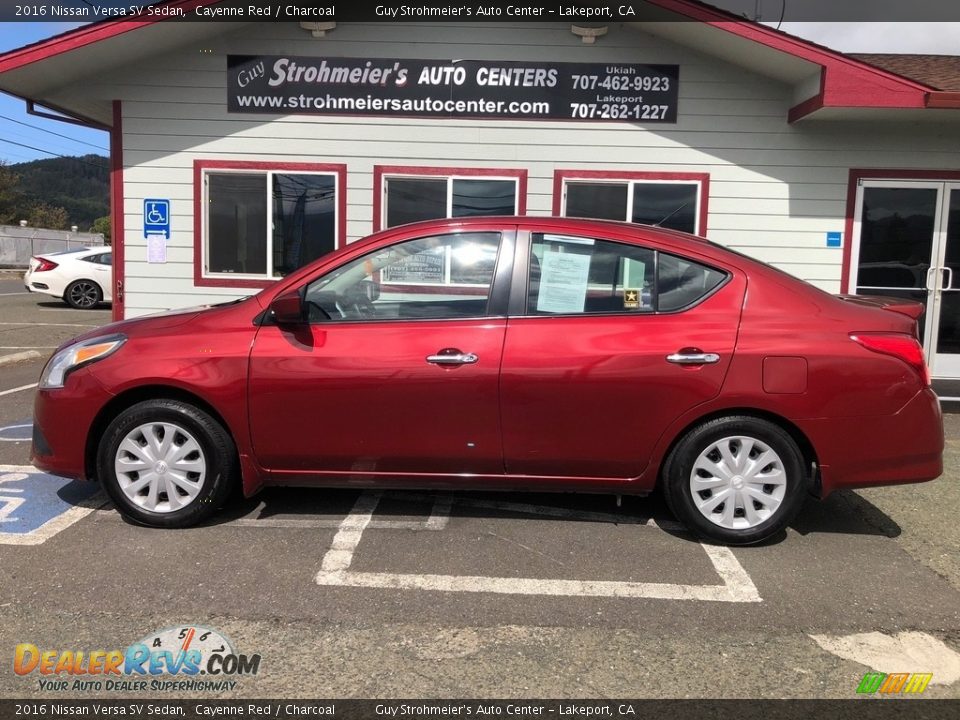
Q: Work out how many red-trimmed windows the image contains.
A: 3